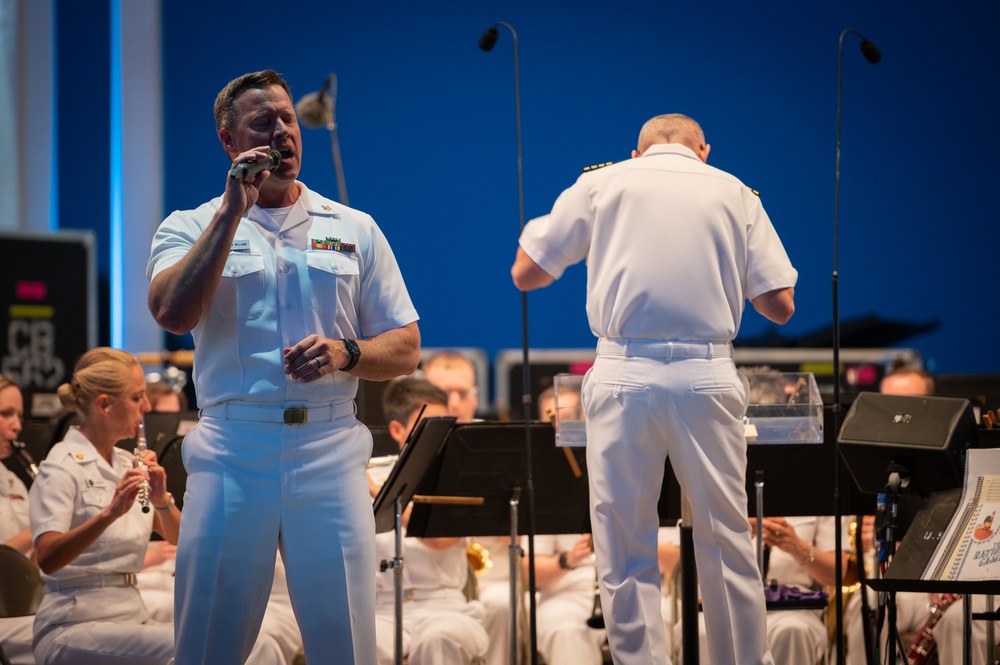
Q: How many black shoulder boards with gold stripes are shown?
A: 2